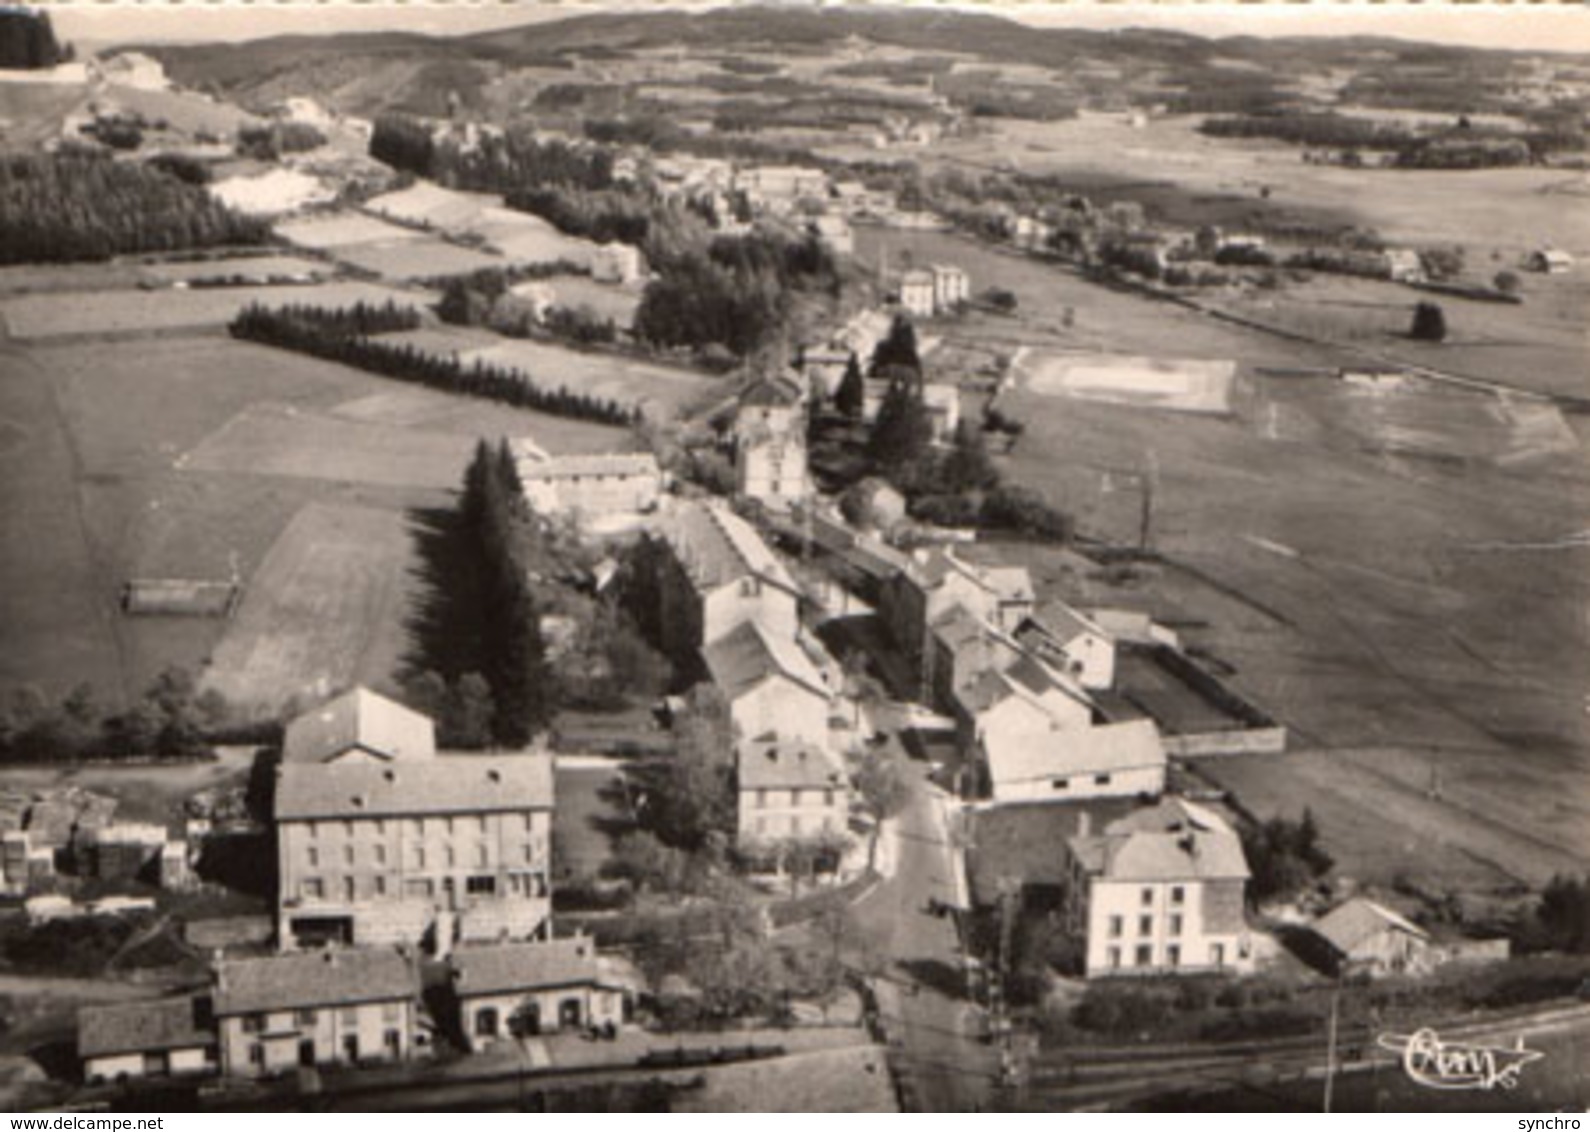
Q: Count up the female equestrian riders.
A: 0